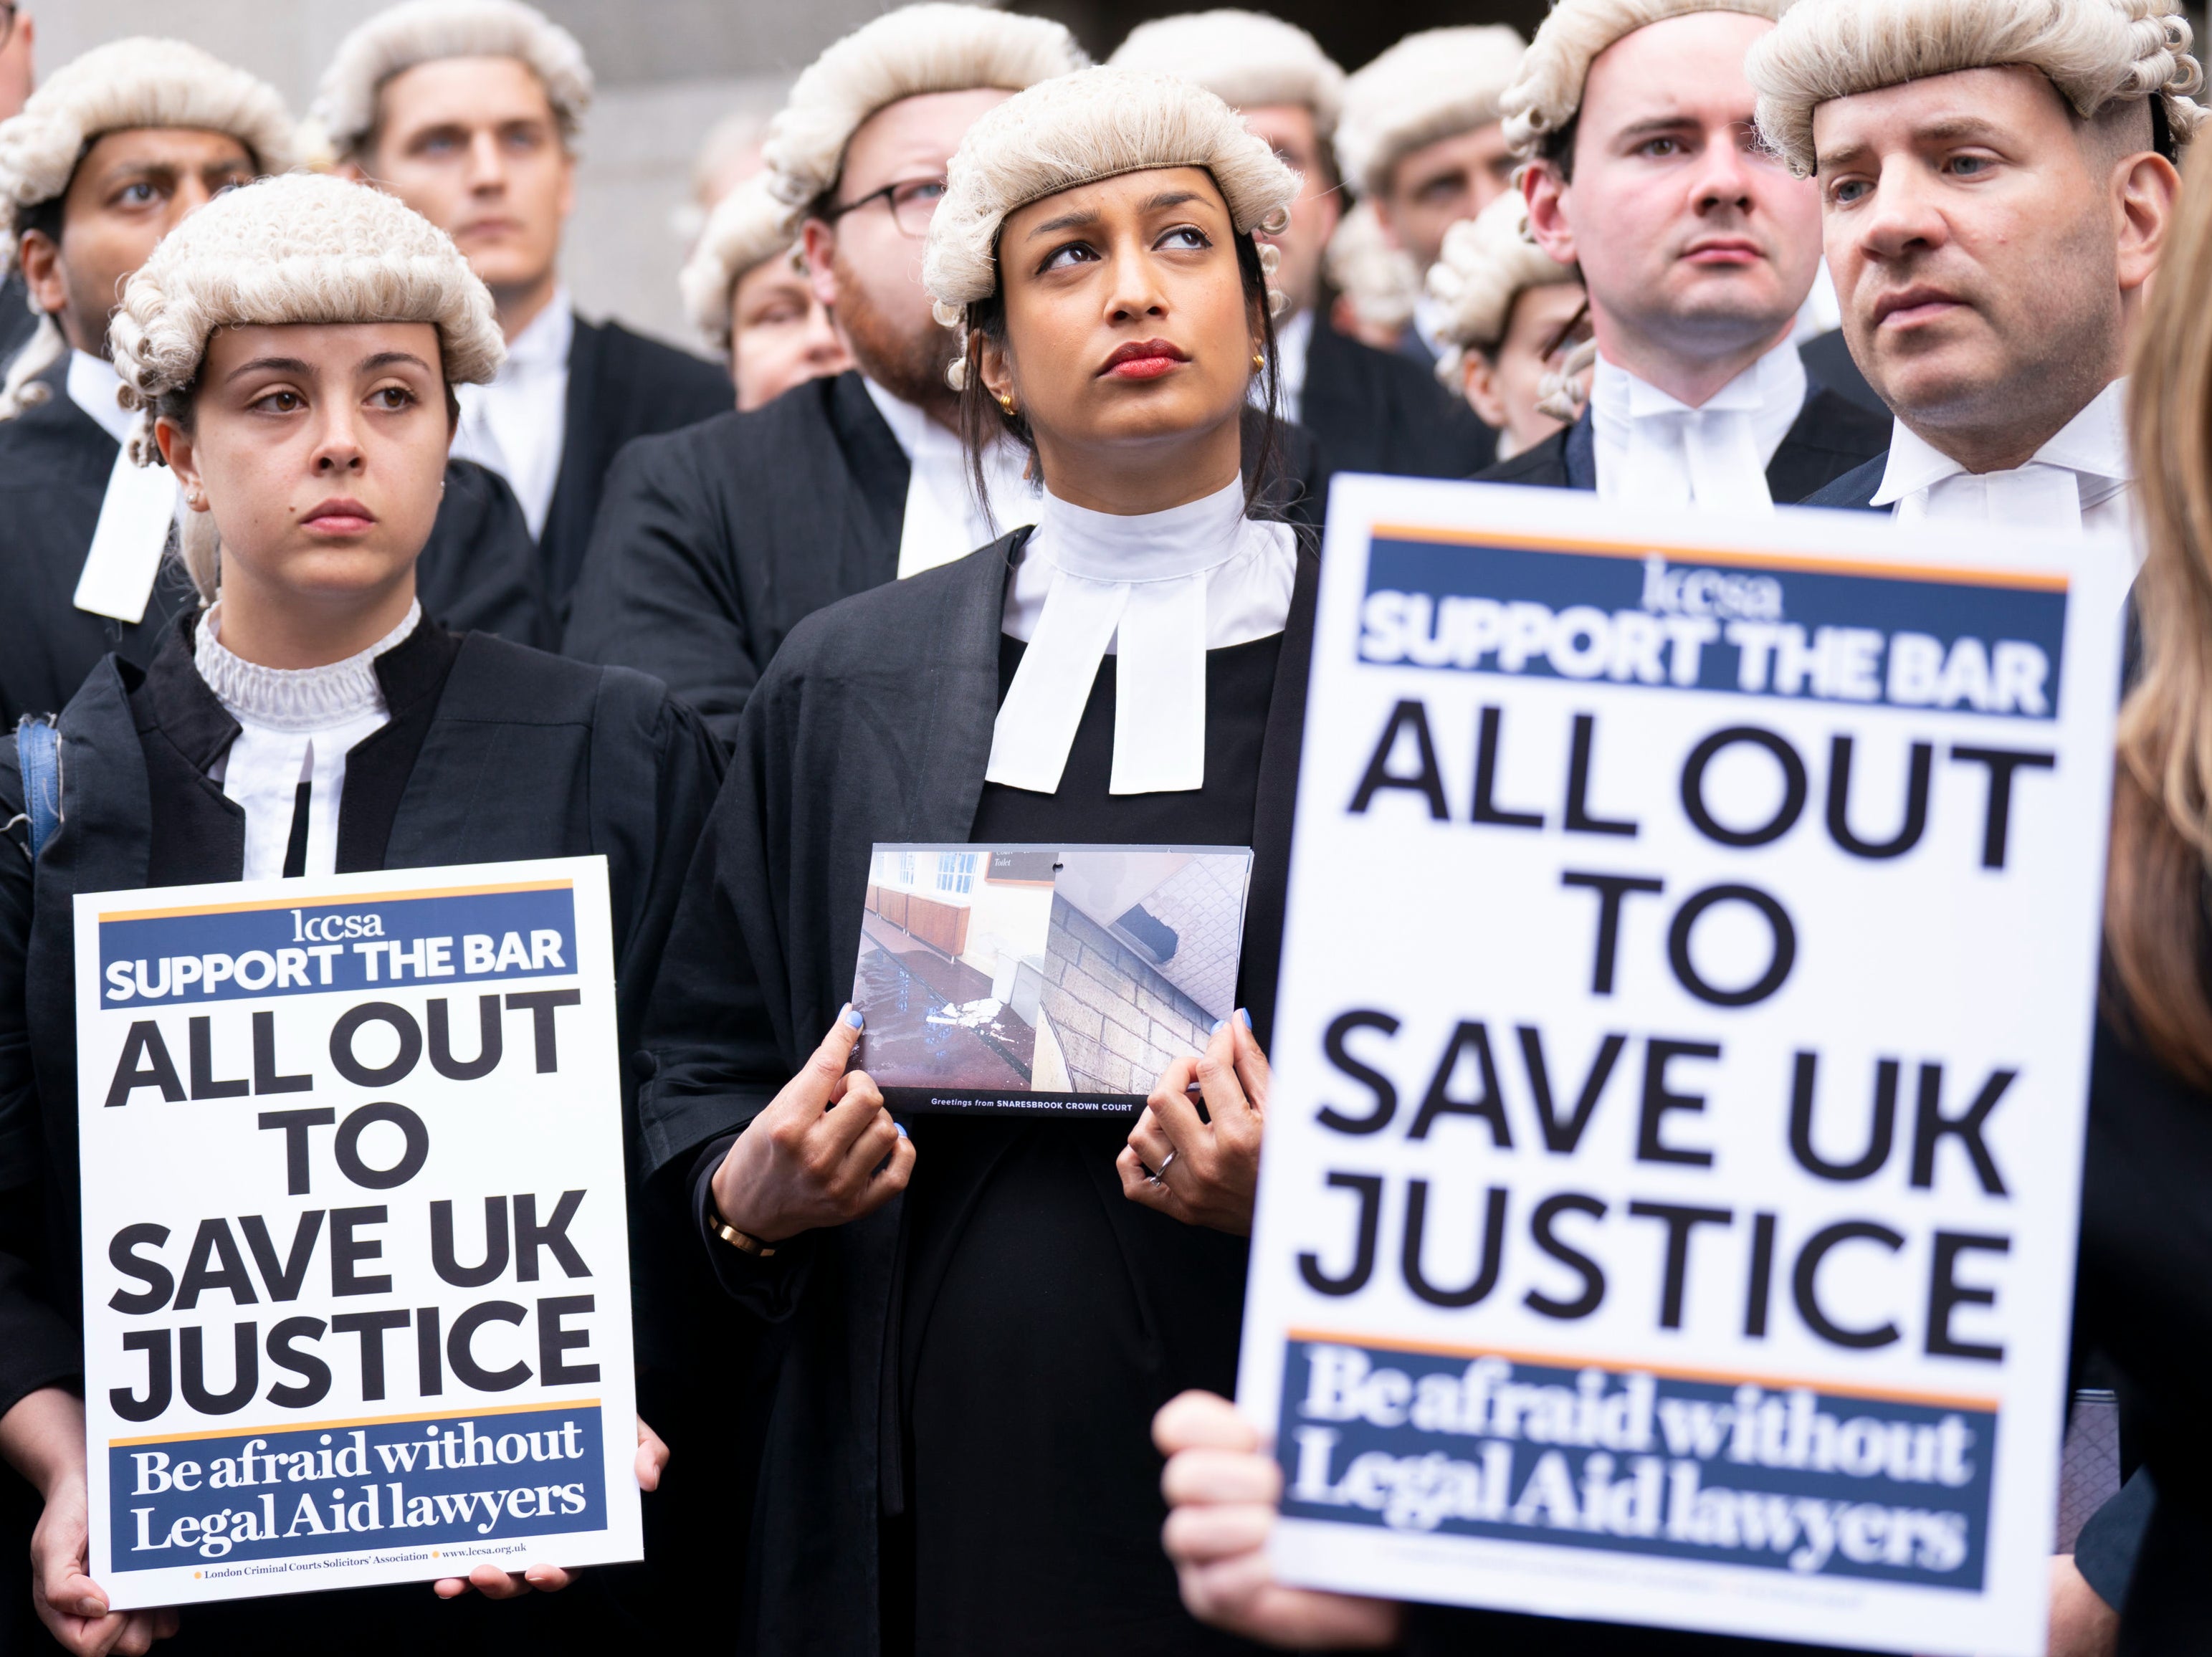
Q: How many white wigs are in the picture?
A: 12